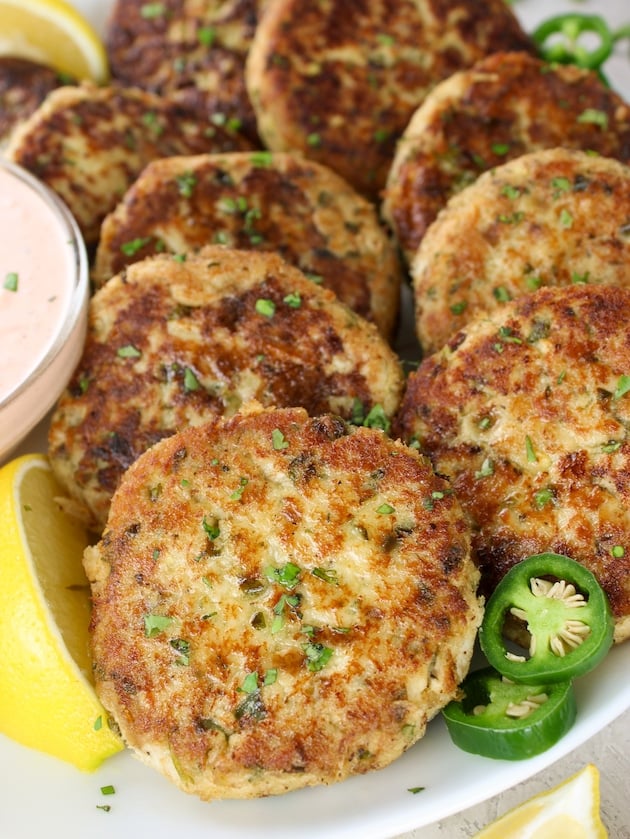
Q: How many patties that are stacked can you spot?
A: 10